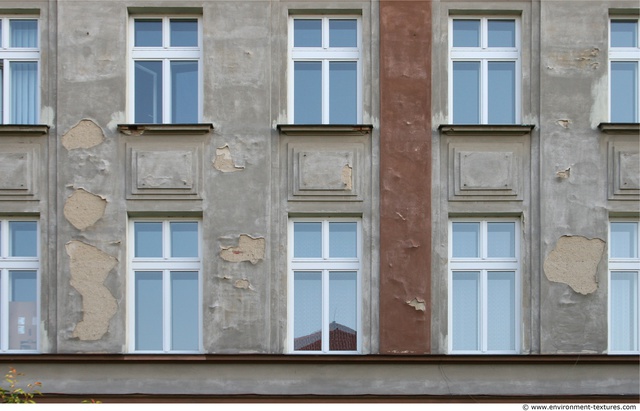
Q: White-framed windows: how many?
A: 10